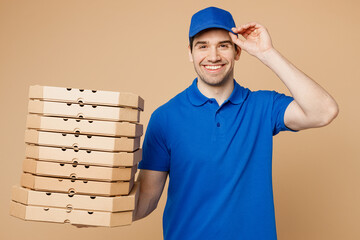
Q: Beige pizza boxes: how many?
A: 9